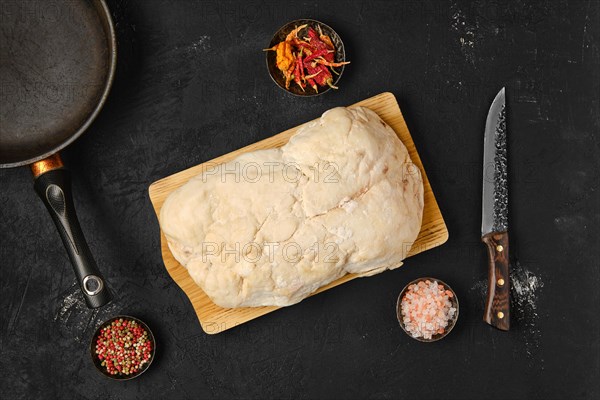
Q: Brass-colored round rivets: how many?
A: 3